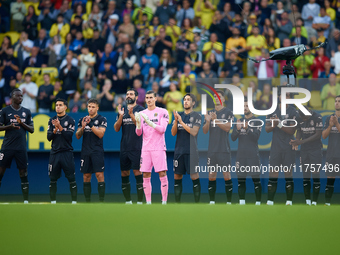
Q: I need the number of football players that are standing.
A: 11